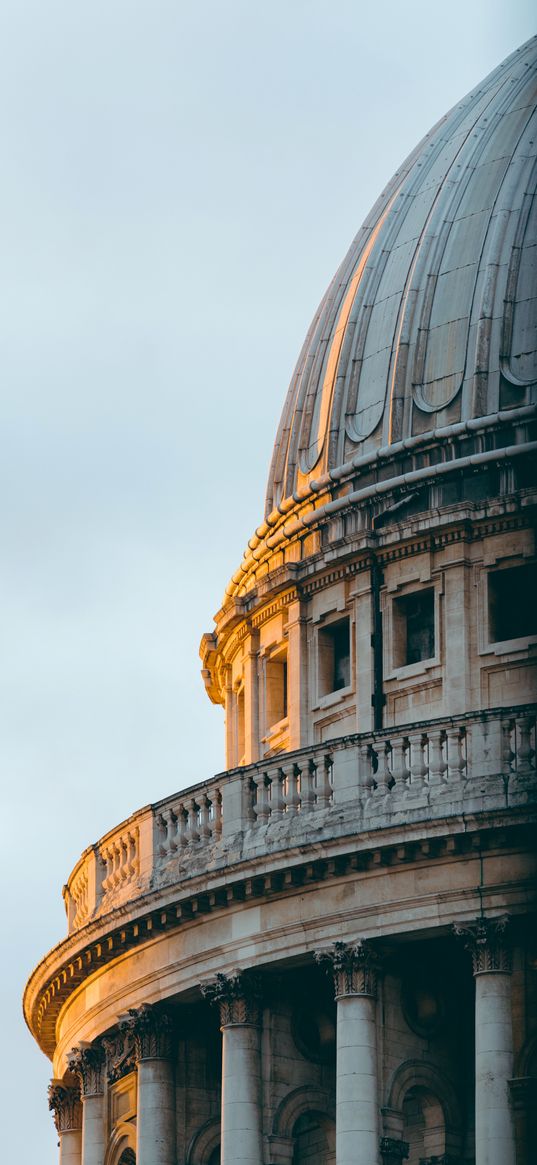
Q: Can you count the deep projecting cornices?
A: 2